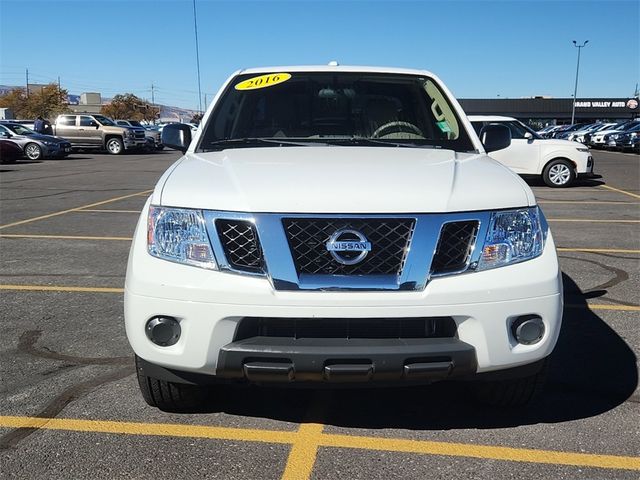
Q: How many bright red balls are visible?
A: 0